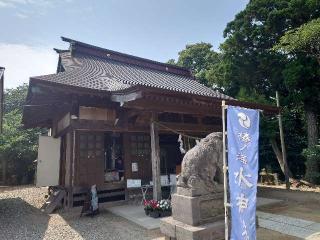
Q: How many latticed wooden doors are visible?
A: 2